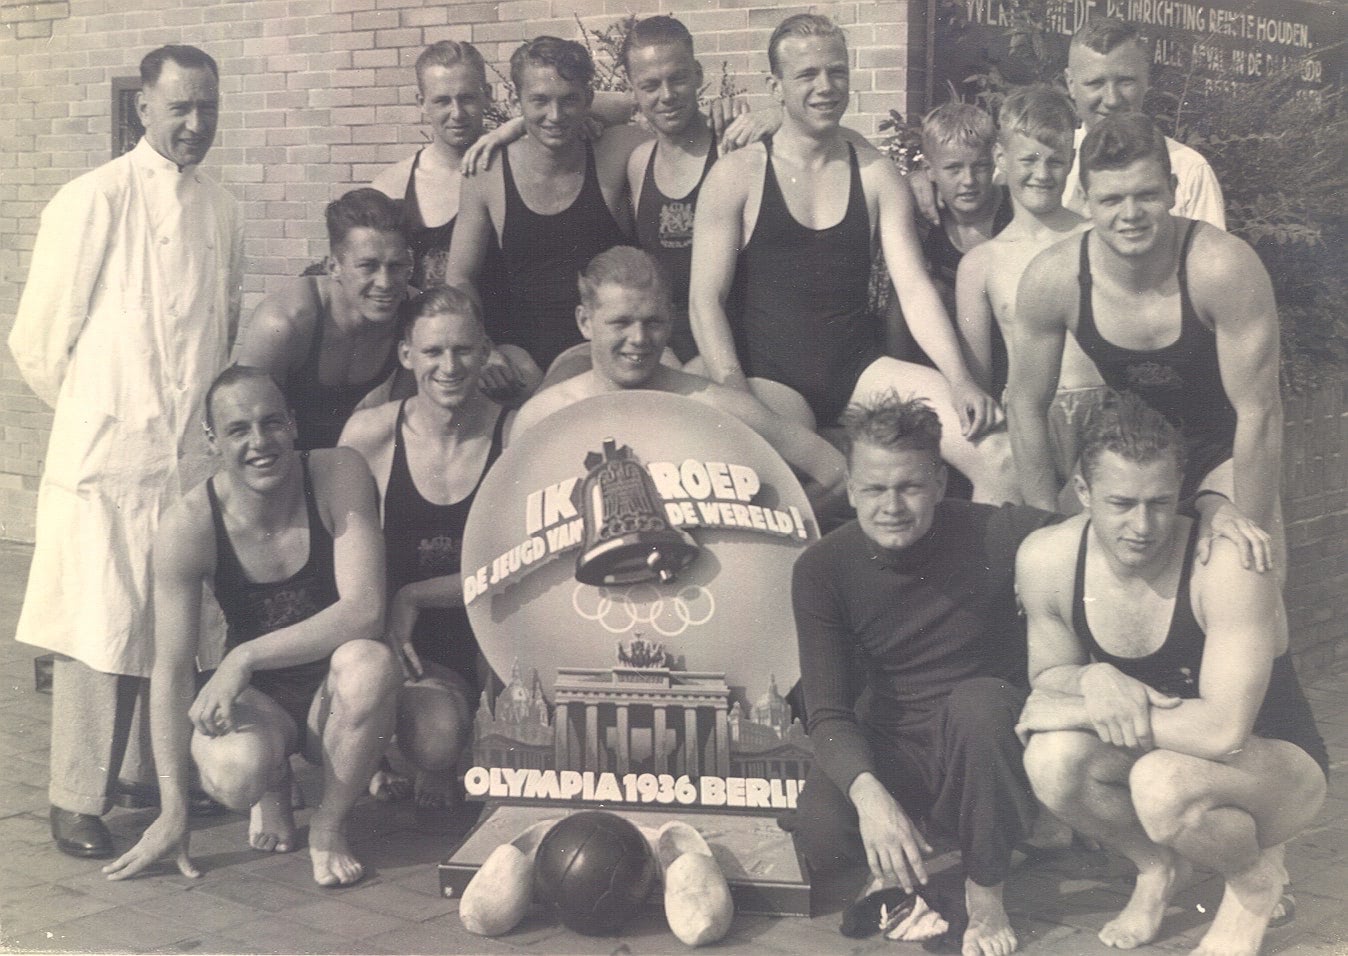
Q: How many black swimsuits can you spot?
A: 10